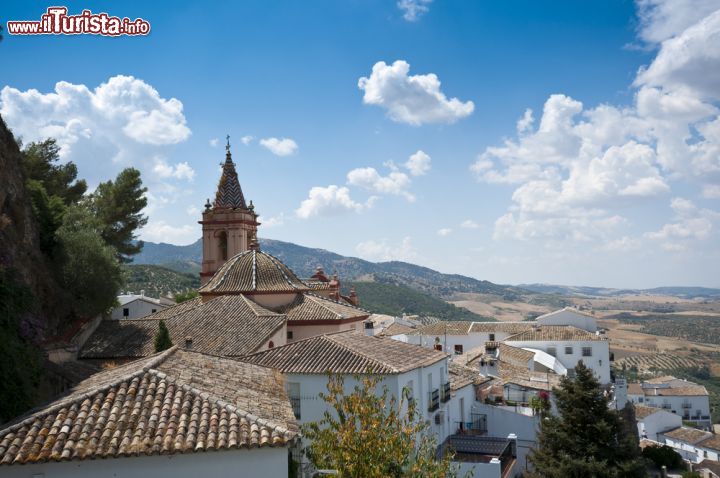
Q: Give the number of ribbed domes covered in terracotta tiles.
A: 1